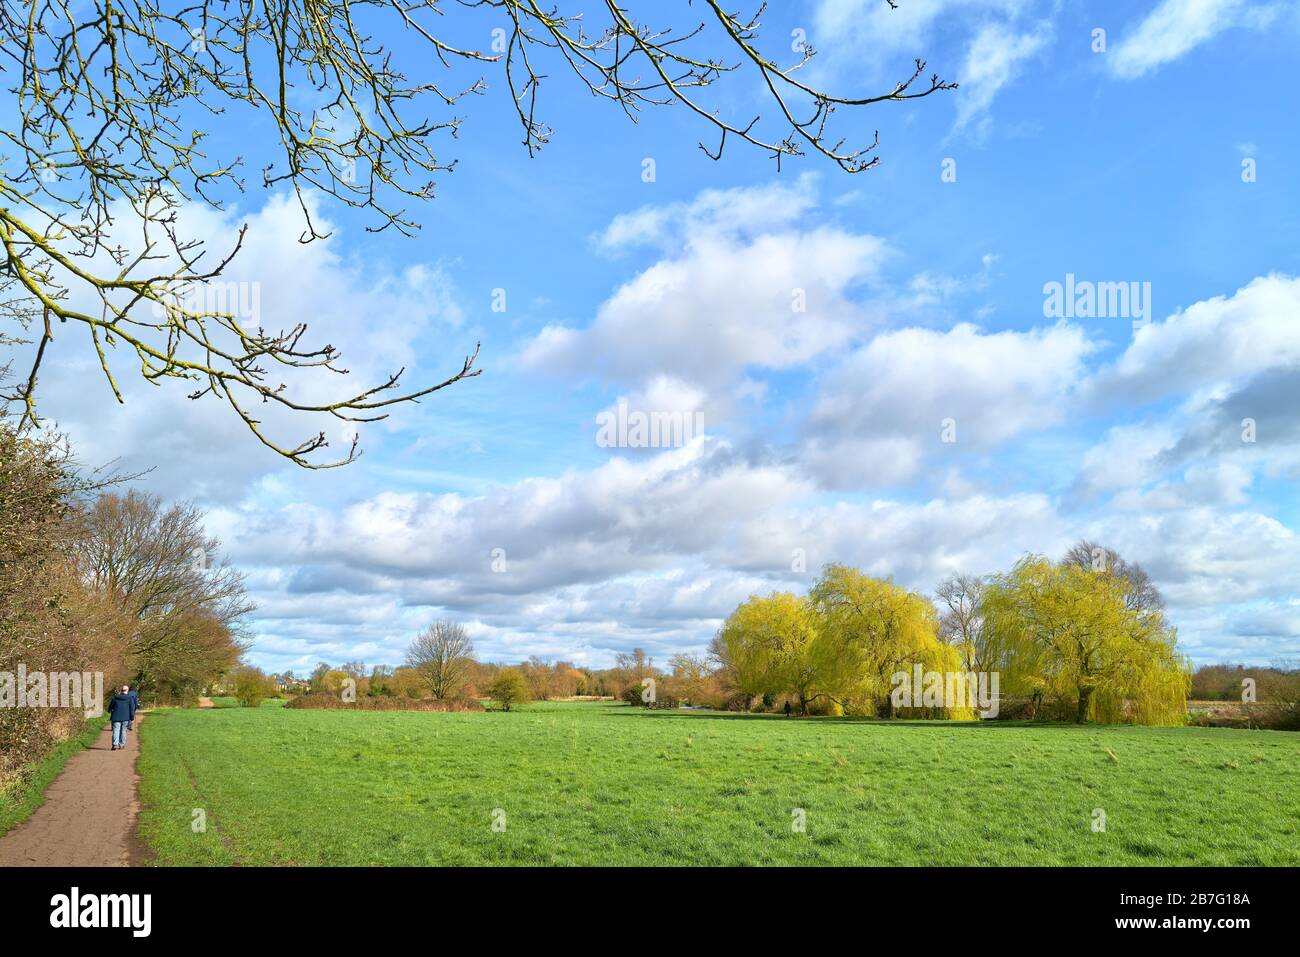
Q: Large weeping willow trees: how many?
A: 3